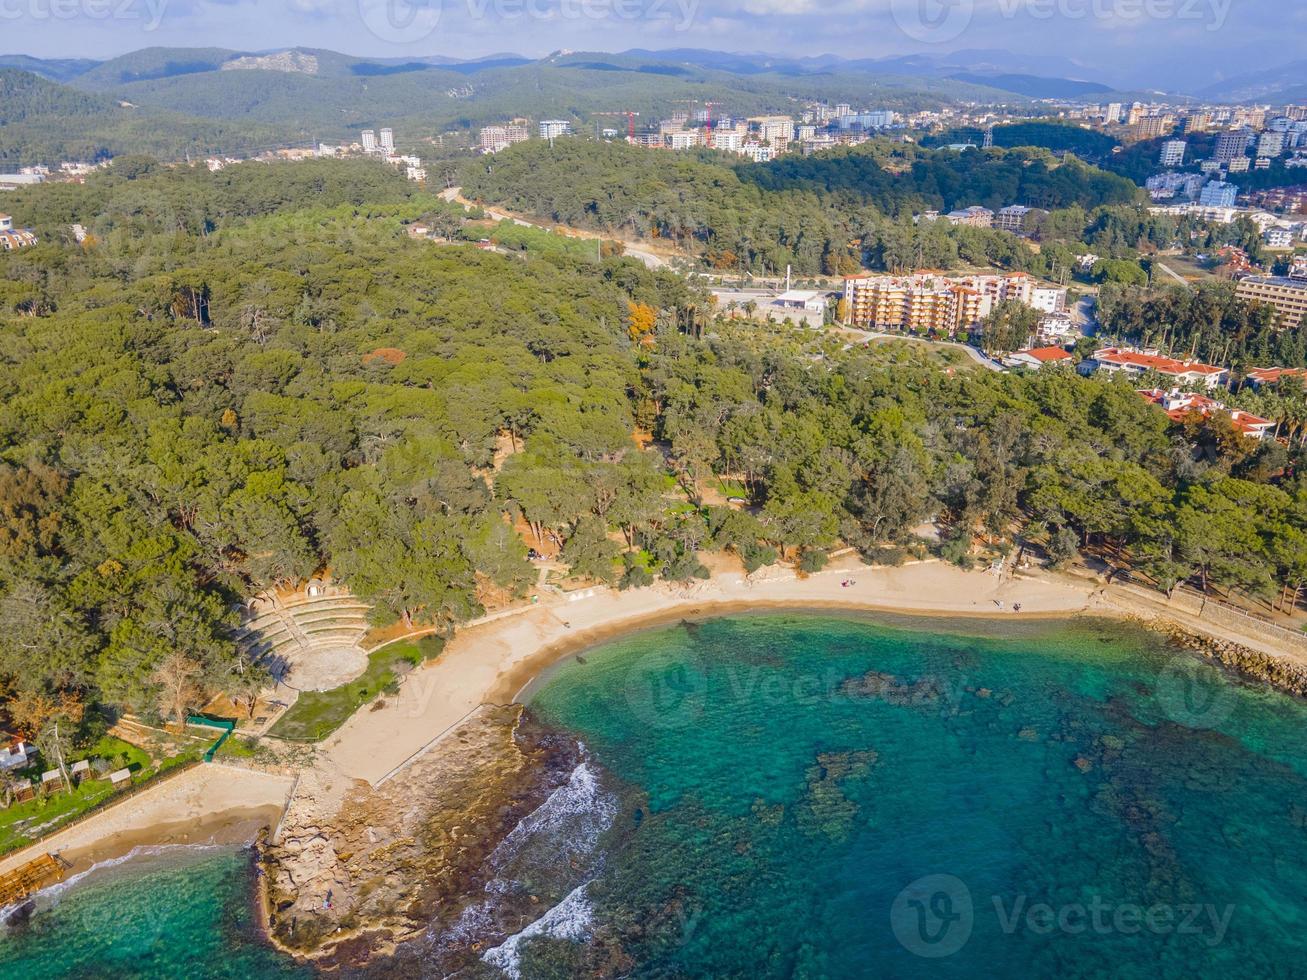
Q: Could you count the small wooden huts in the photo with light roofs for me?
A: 4